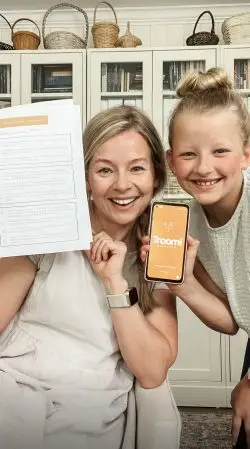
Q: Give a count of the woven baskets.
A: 7